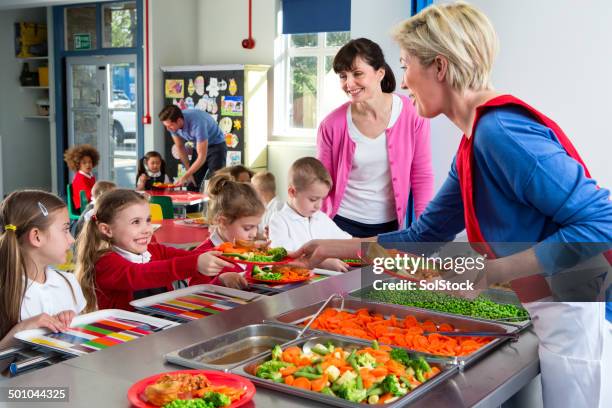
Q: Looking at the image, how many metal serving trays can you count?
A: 4